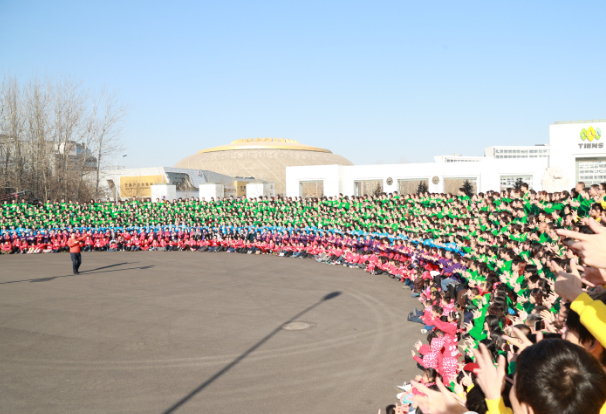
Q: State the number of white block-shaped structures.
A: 3